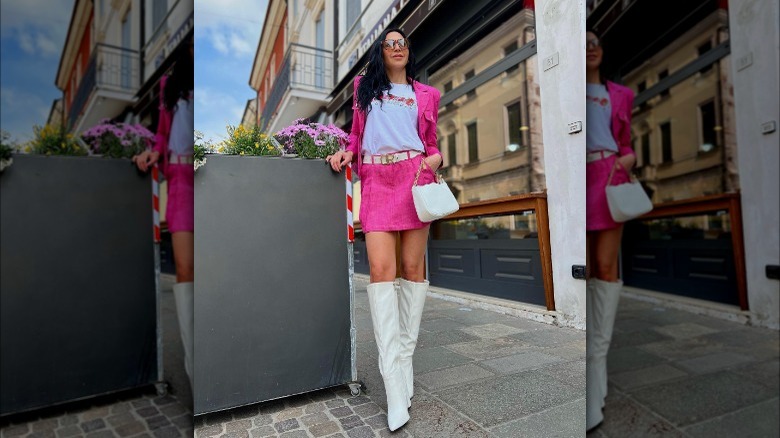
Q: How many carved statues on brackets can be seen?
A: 0